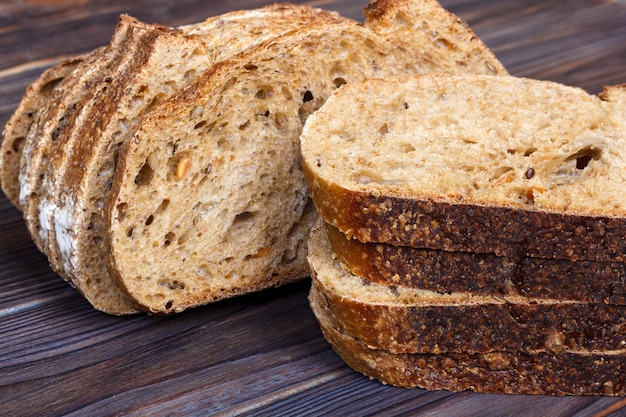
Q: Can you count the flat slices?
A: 4